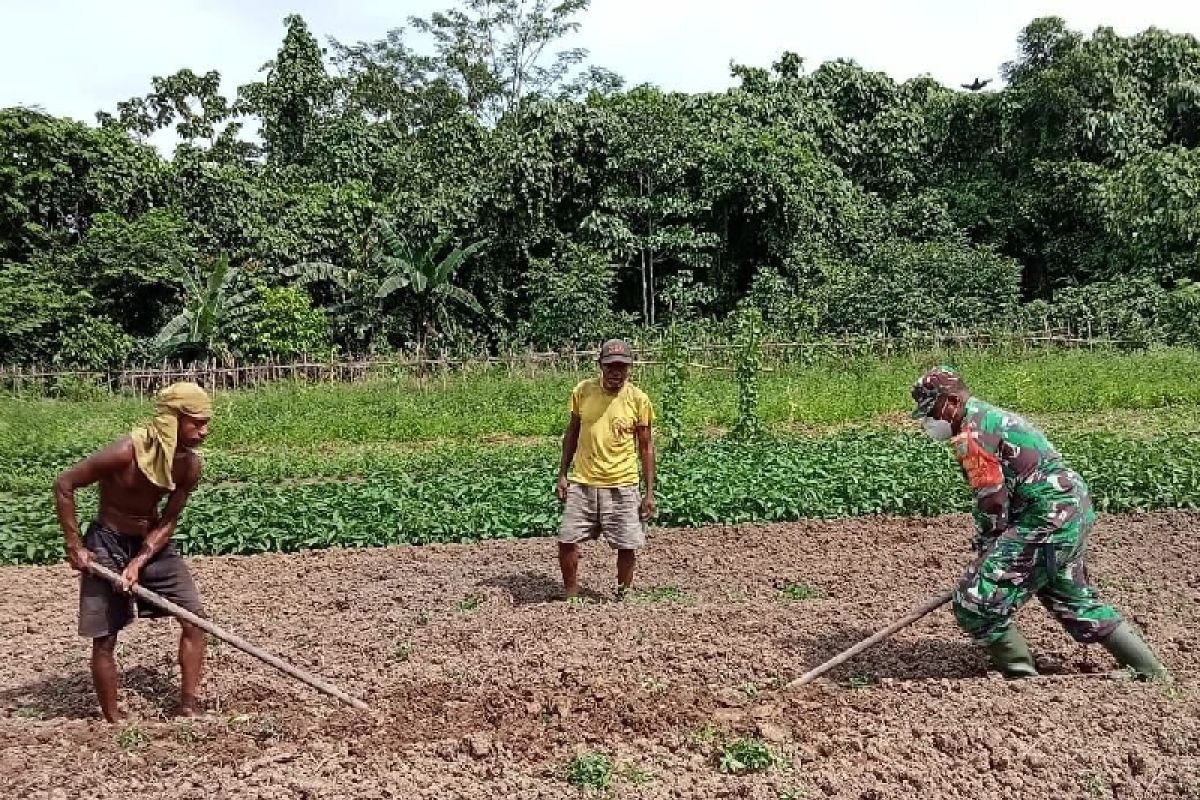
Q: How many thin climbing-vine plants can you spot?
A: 2